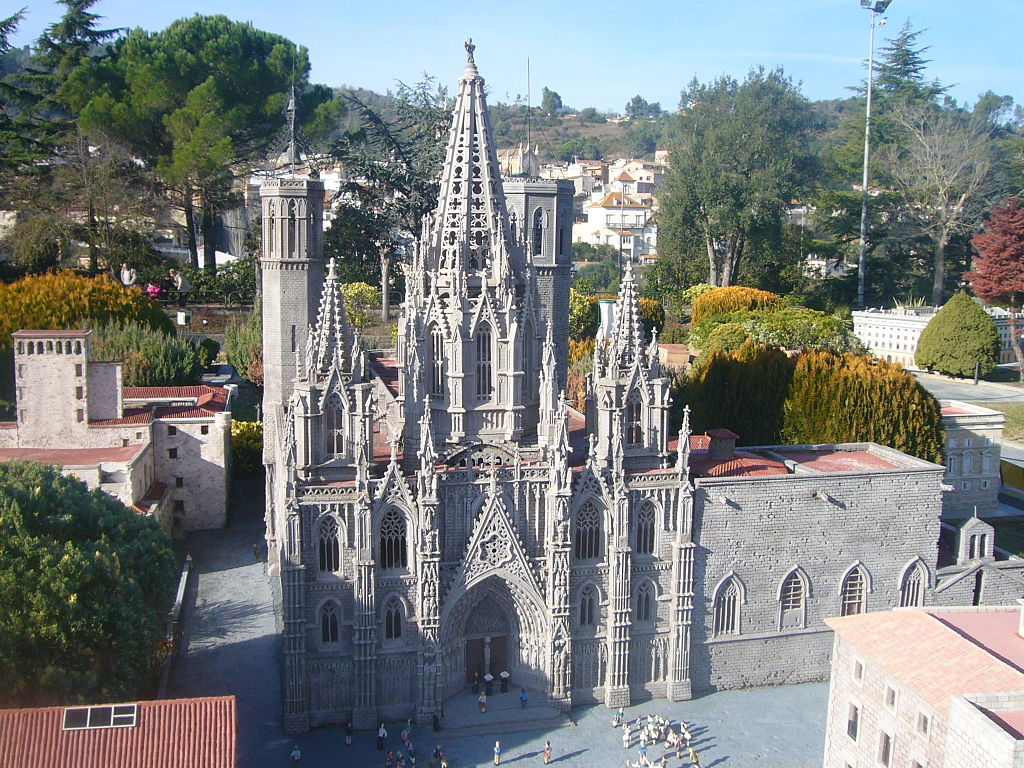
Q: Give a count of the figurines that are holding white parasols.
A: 2